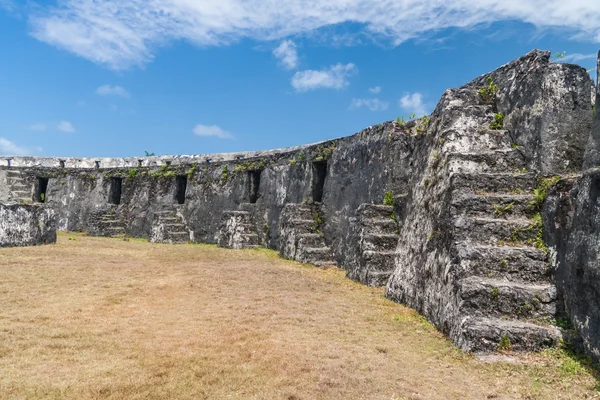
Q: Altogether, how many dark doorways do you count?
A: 5